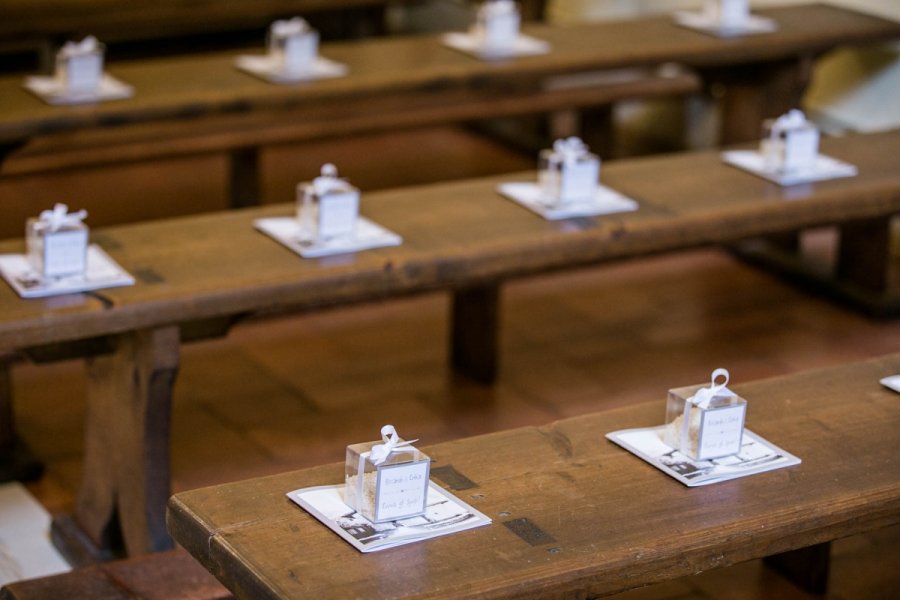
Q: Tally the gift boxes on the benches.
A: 10